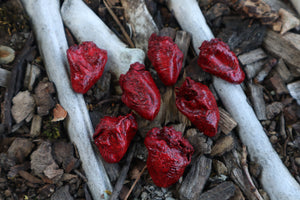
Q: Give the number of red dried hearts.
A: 7